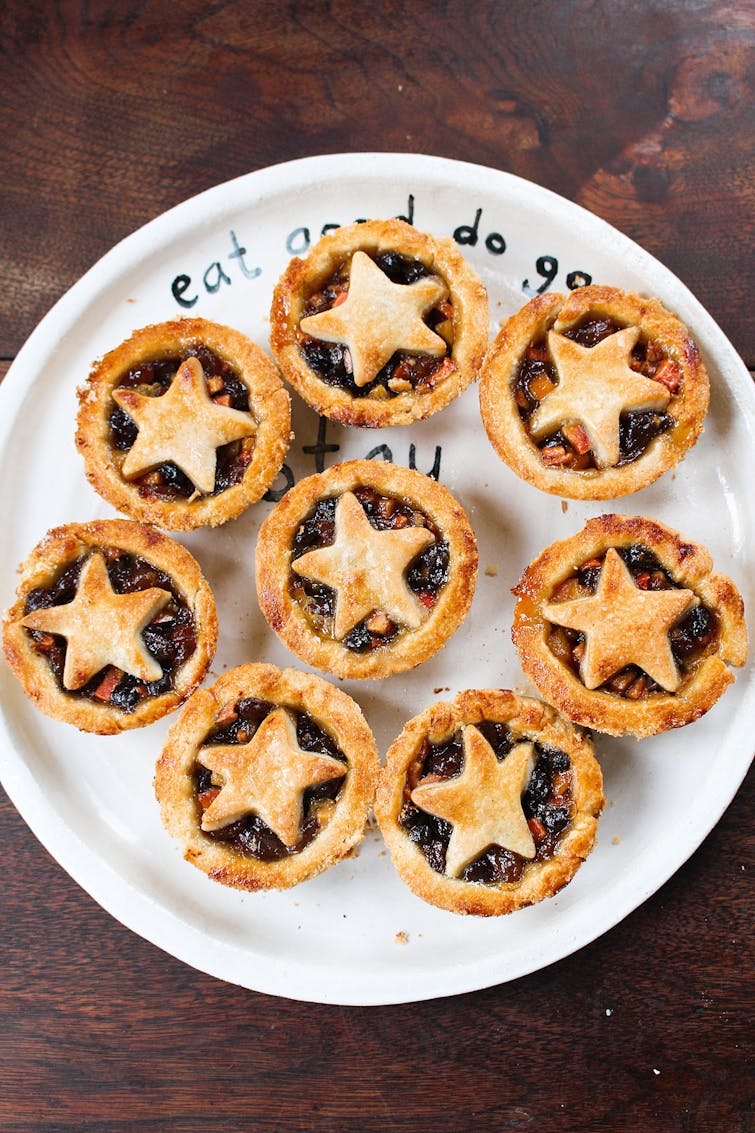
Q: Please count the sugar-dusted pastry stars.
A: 8